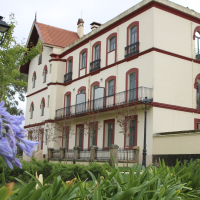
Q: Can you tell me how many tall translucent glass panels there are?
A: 2